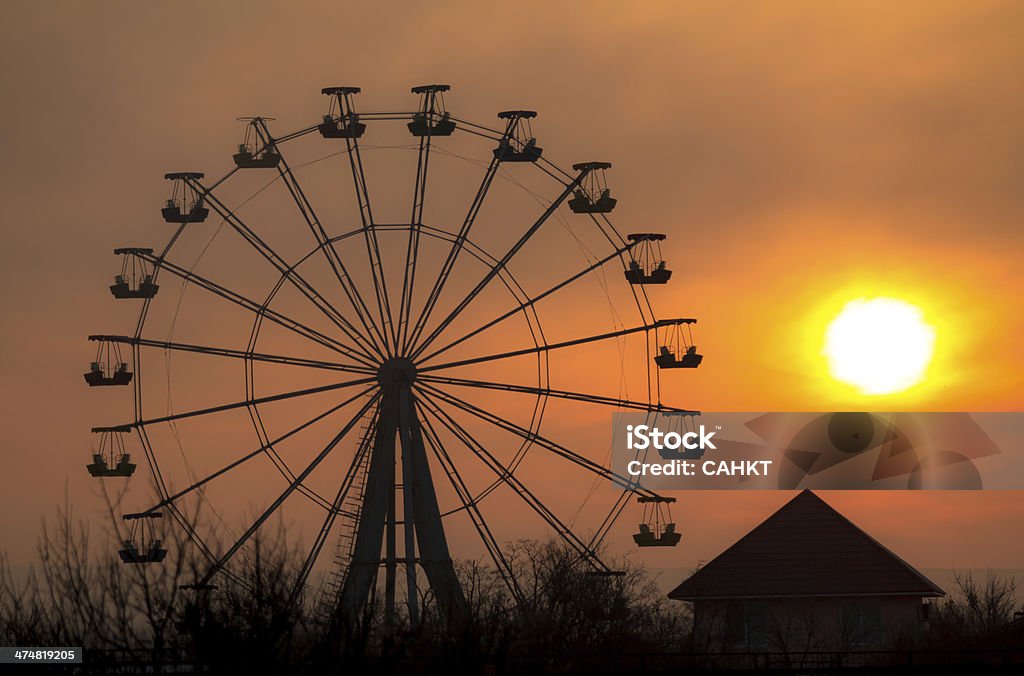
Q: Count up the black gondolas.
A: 14